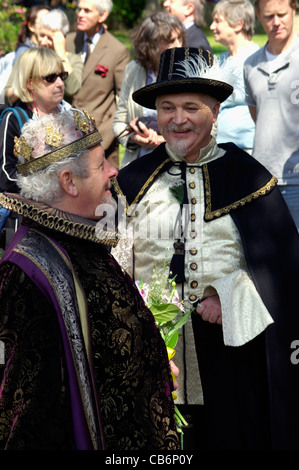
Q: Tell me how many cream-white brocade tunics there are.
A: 1